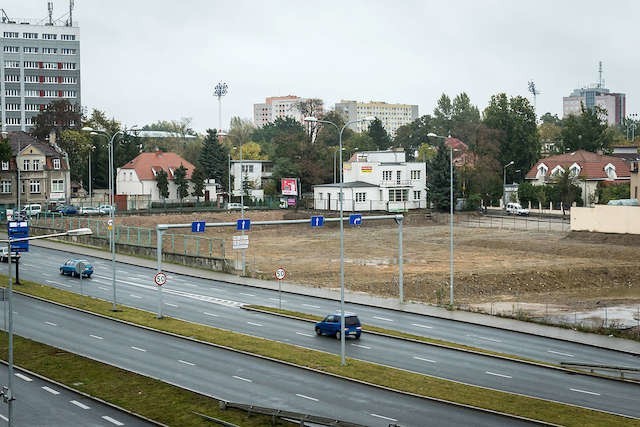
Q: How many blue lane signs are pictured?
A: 4